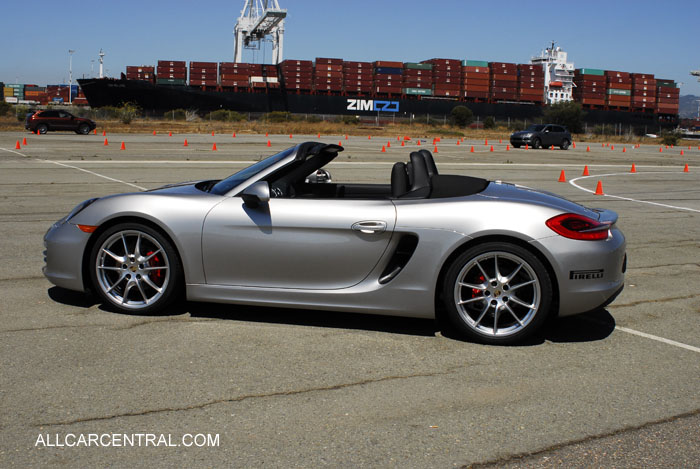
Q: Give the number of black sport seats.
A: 2